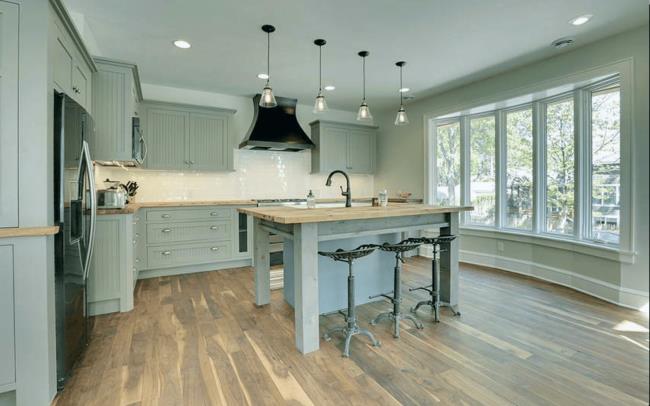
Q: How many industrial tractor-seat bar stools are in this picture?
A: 3